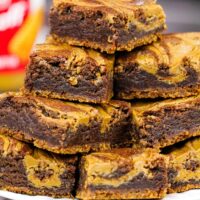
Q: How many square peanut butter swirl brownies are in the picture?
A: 8